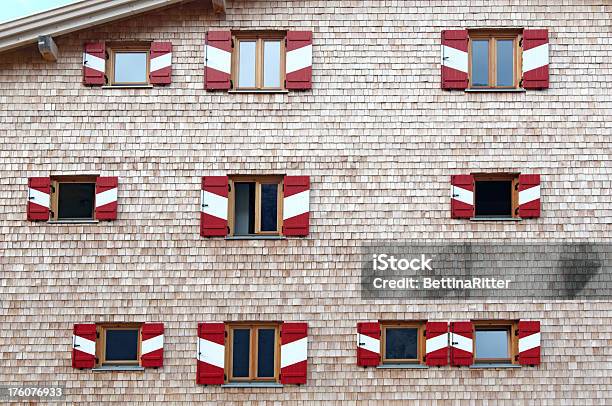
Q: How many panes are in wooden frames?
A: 14